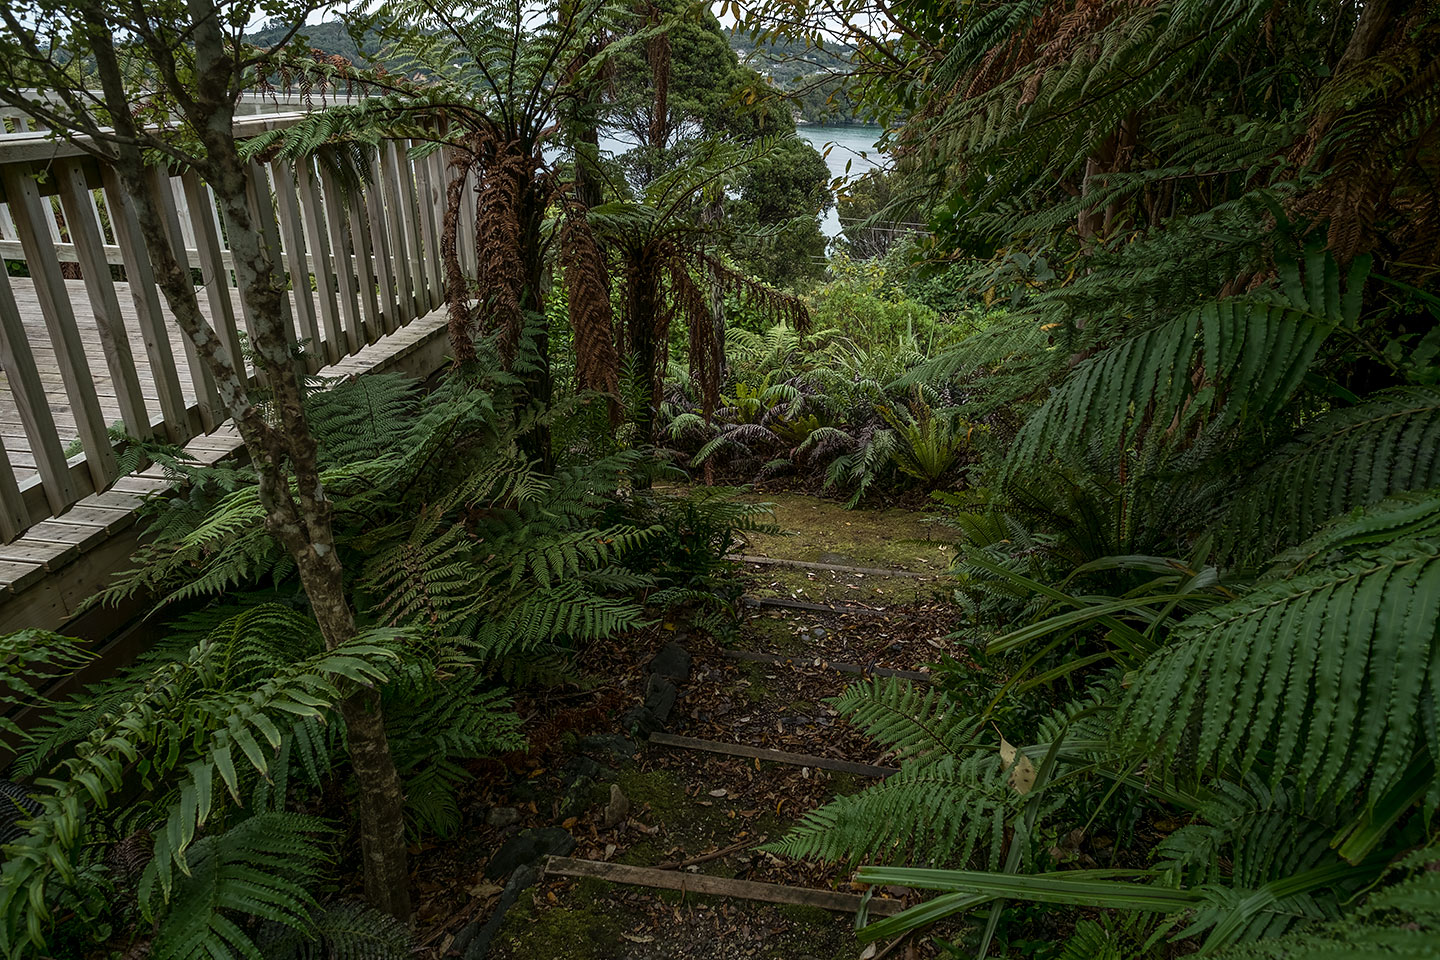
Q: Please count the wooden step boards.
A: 5